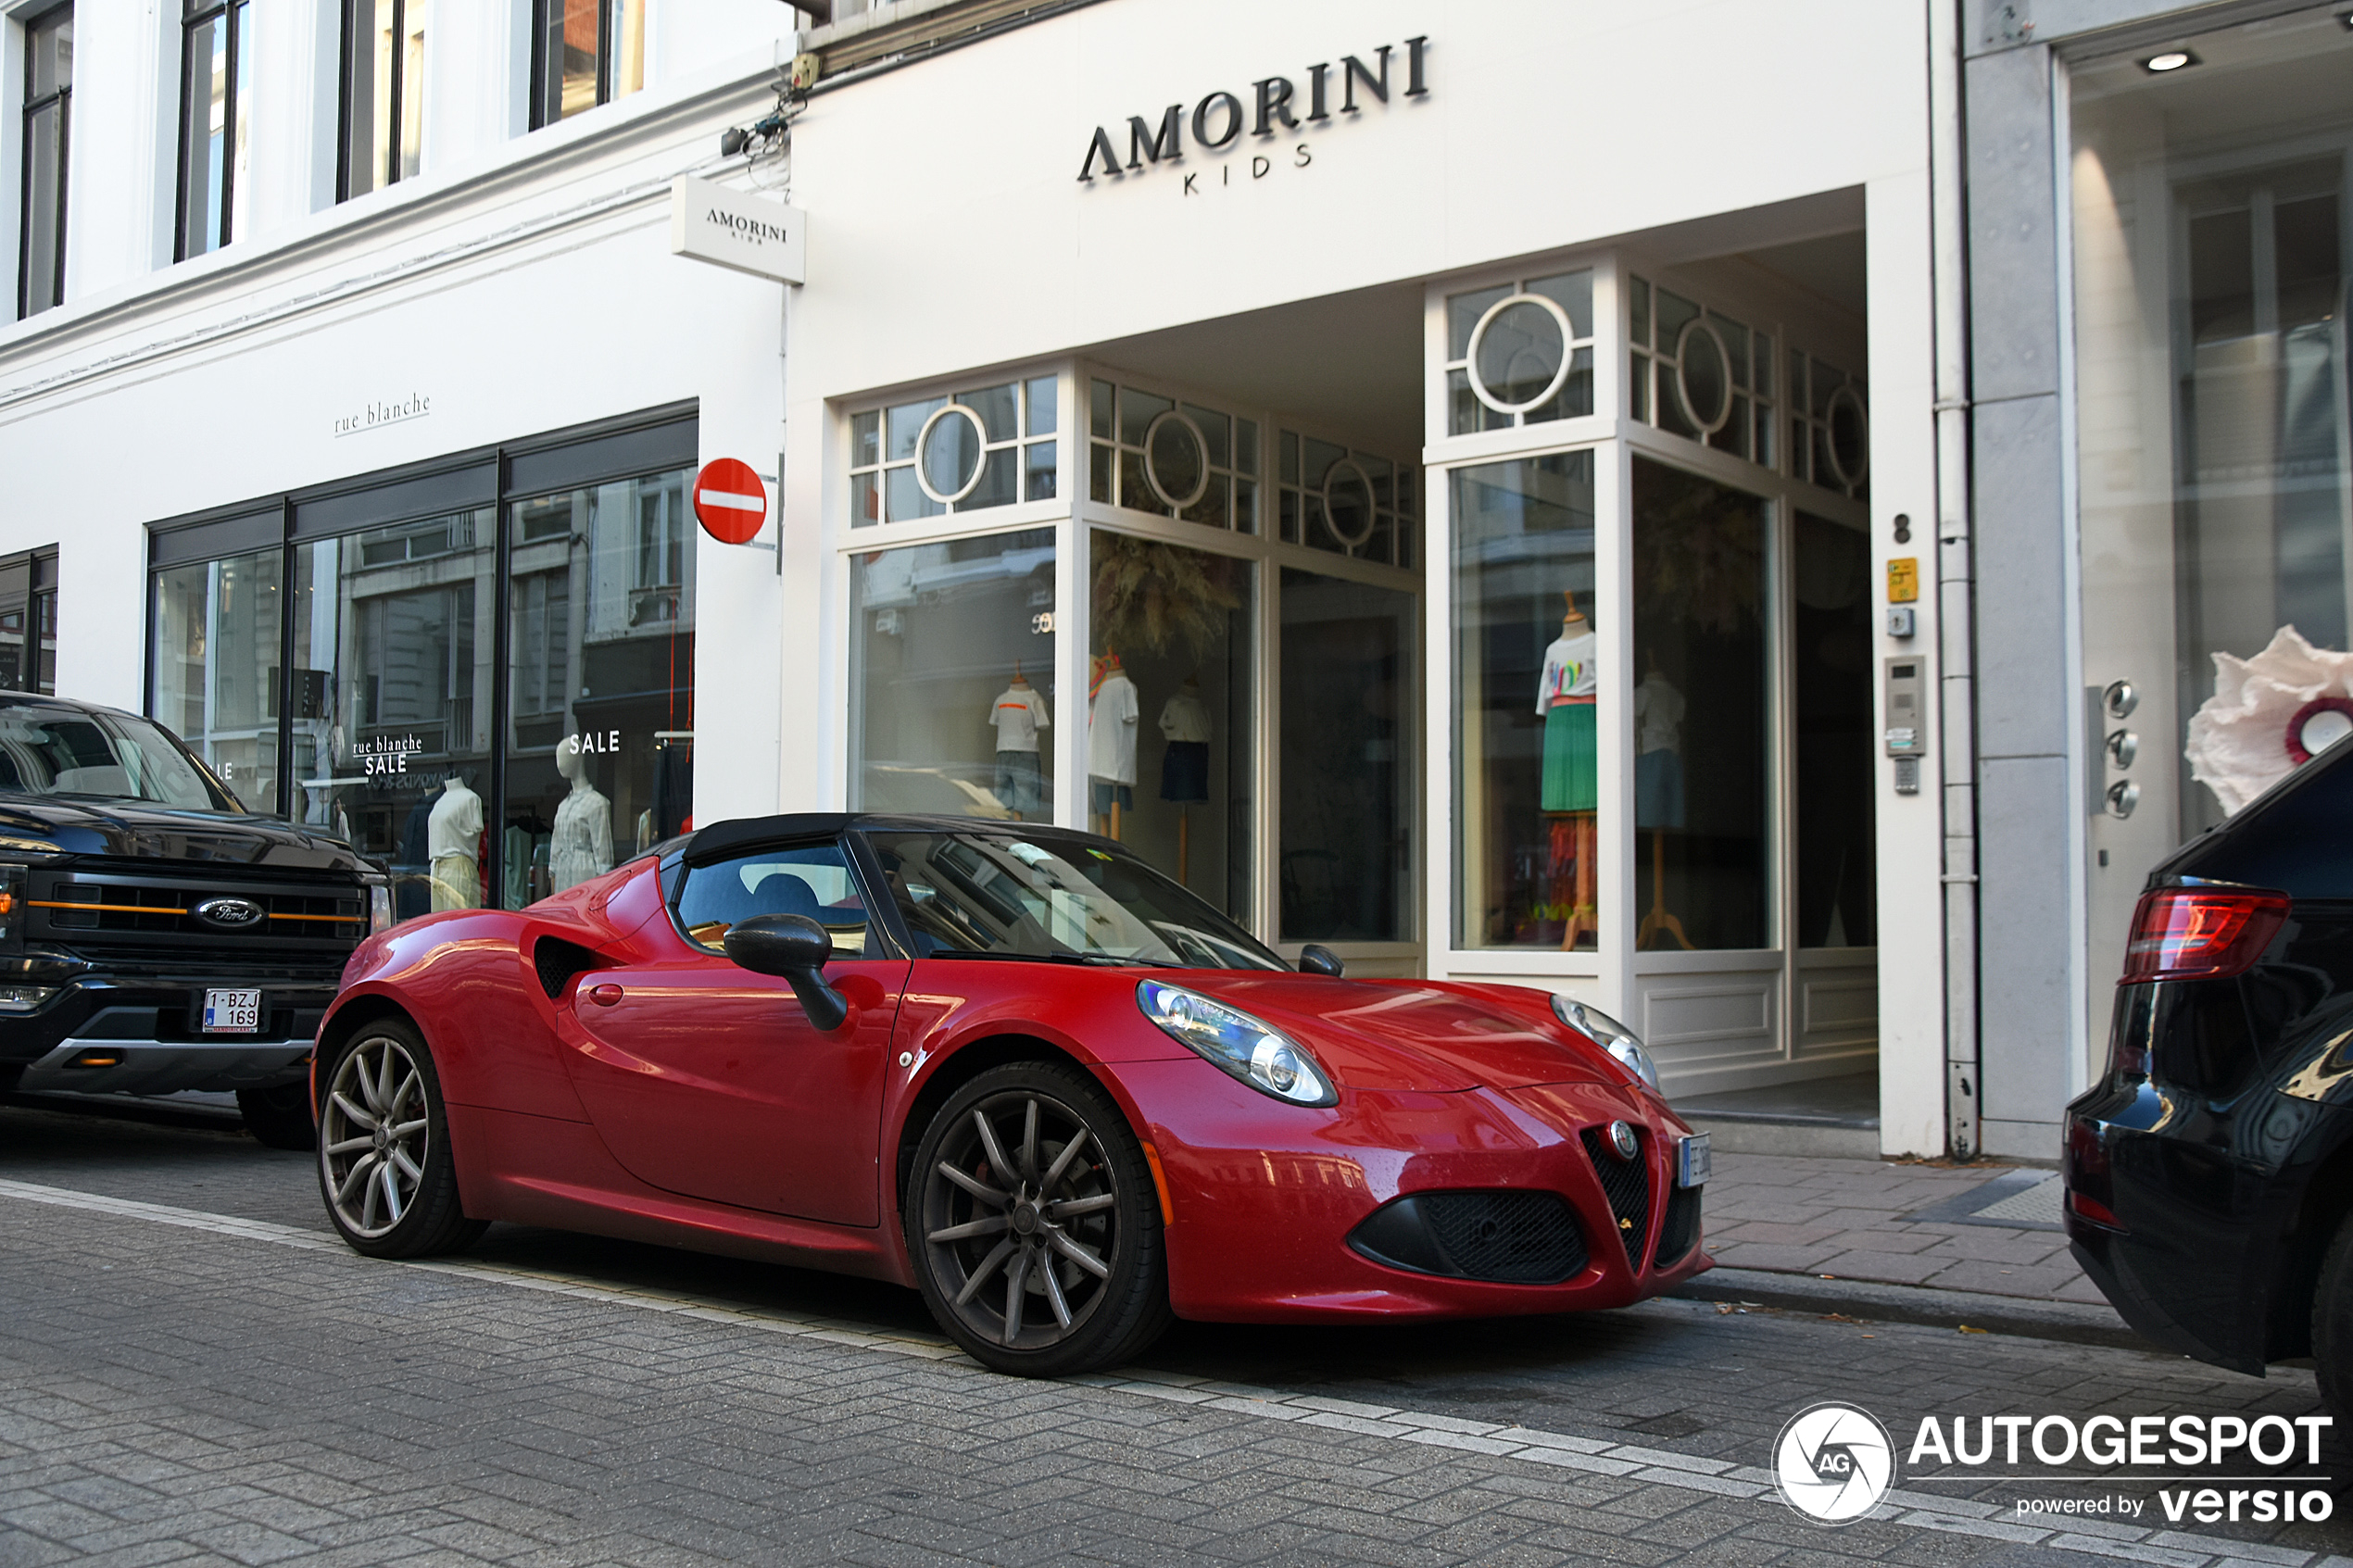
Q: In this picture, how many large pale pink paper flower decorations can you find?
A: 1